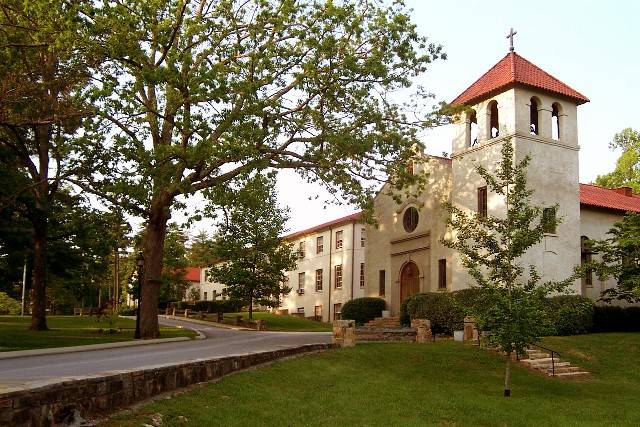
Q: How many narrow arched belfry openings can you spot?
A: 4